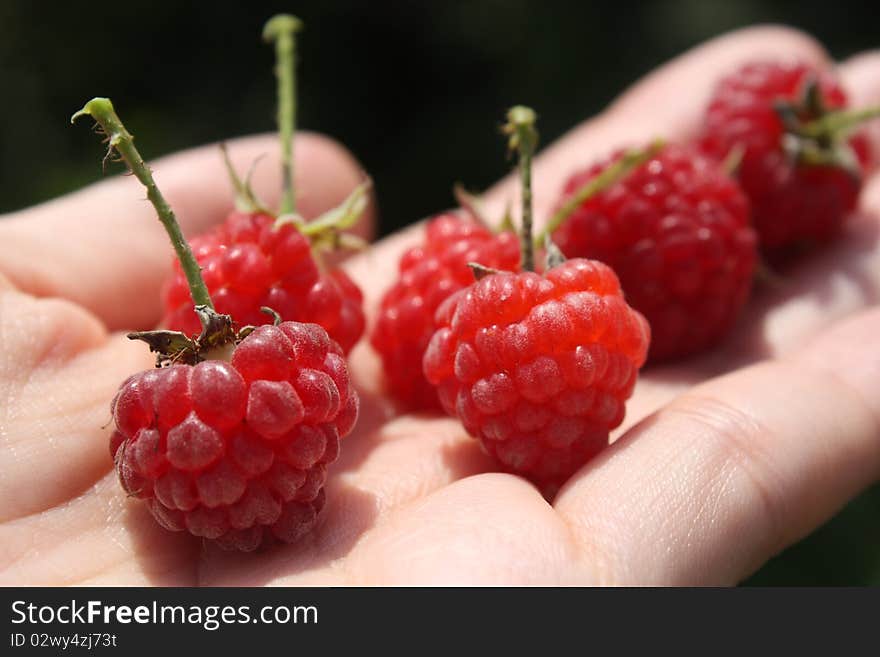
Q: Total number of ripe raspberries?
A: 6